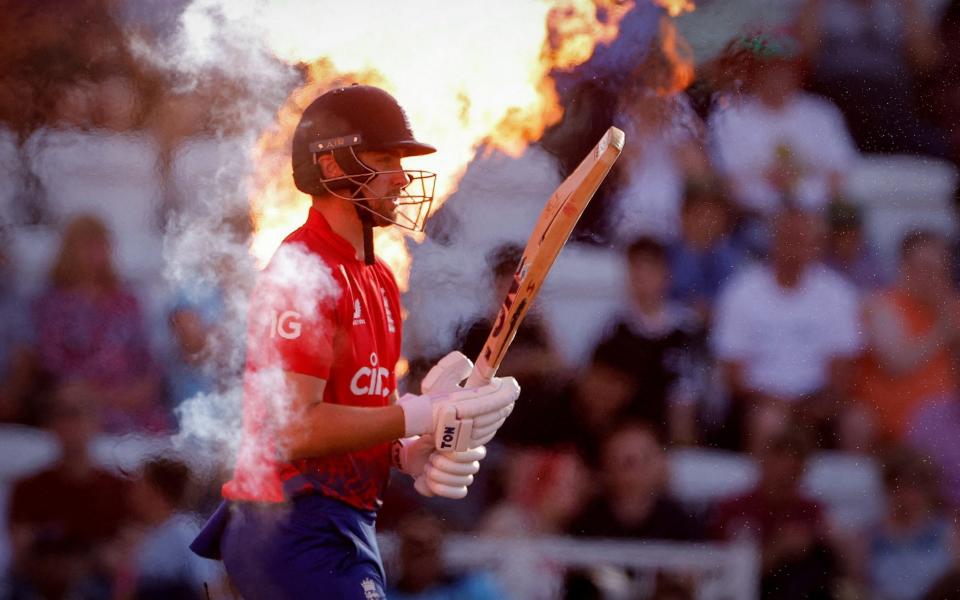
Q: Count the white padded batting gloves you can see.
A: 2